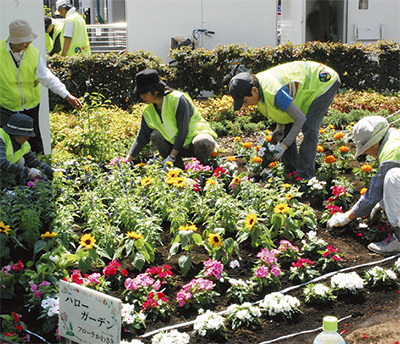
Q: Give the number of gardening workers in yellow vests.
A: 7